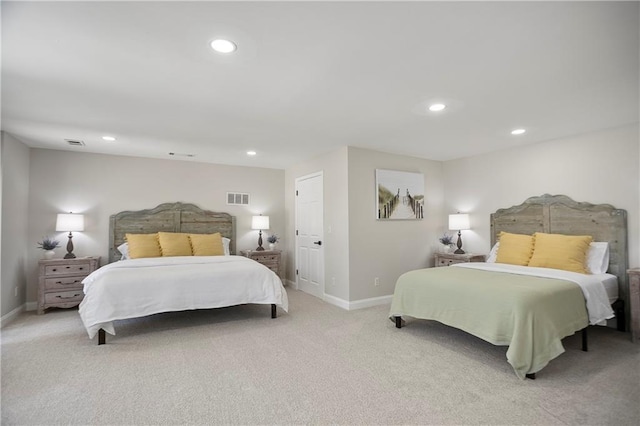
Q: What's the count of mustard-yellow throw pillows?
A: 5